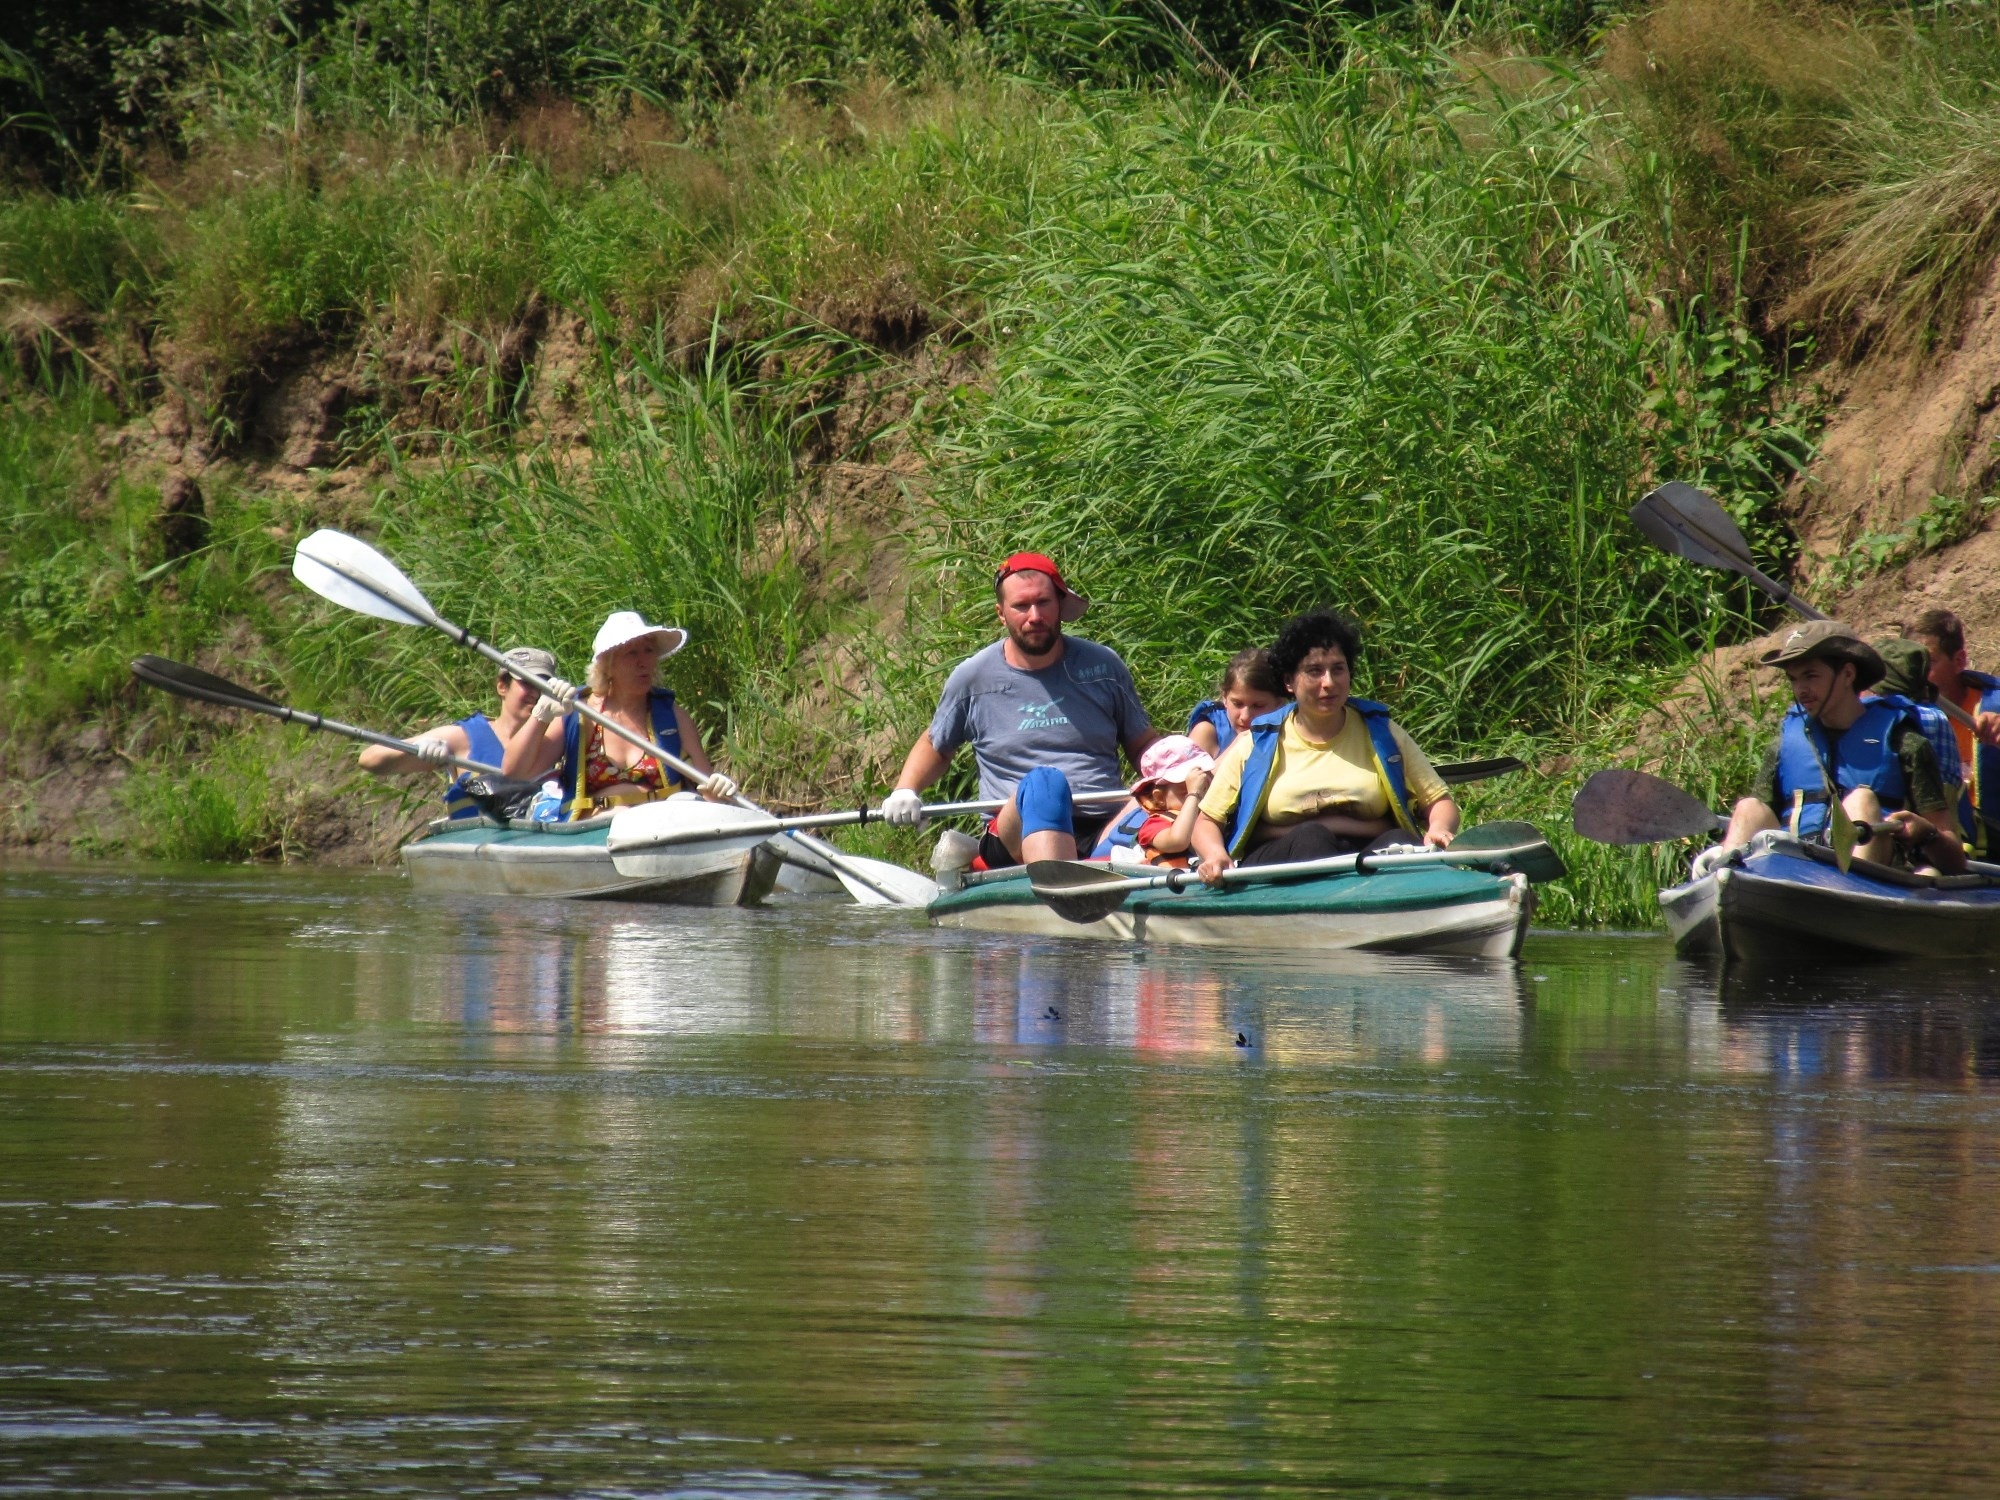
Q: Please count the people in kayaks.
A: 9